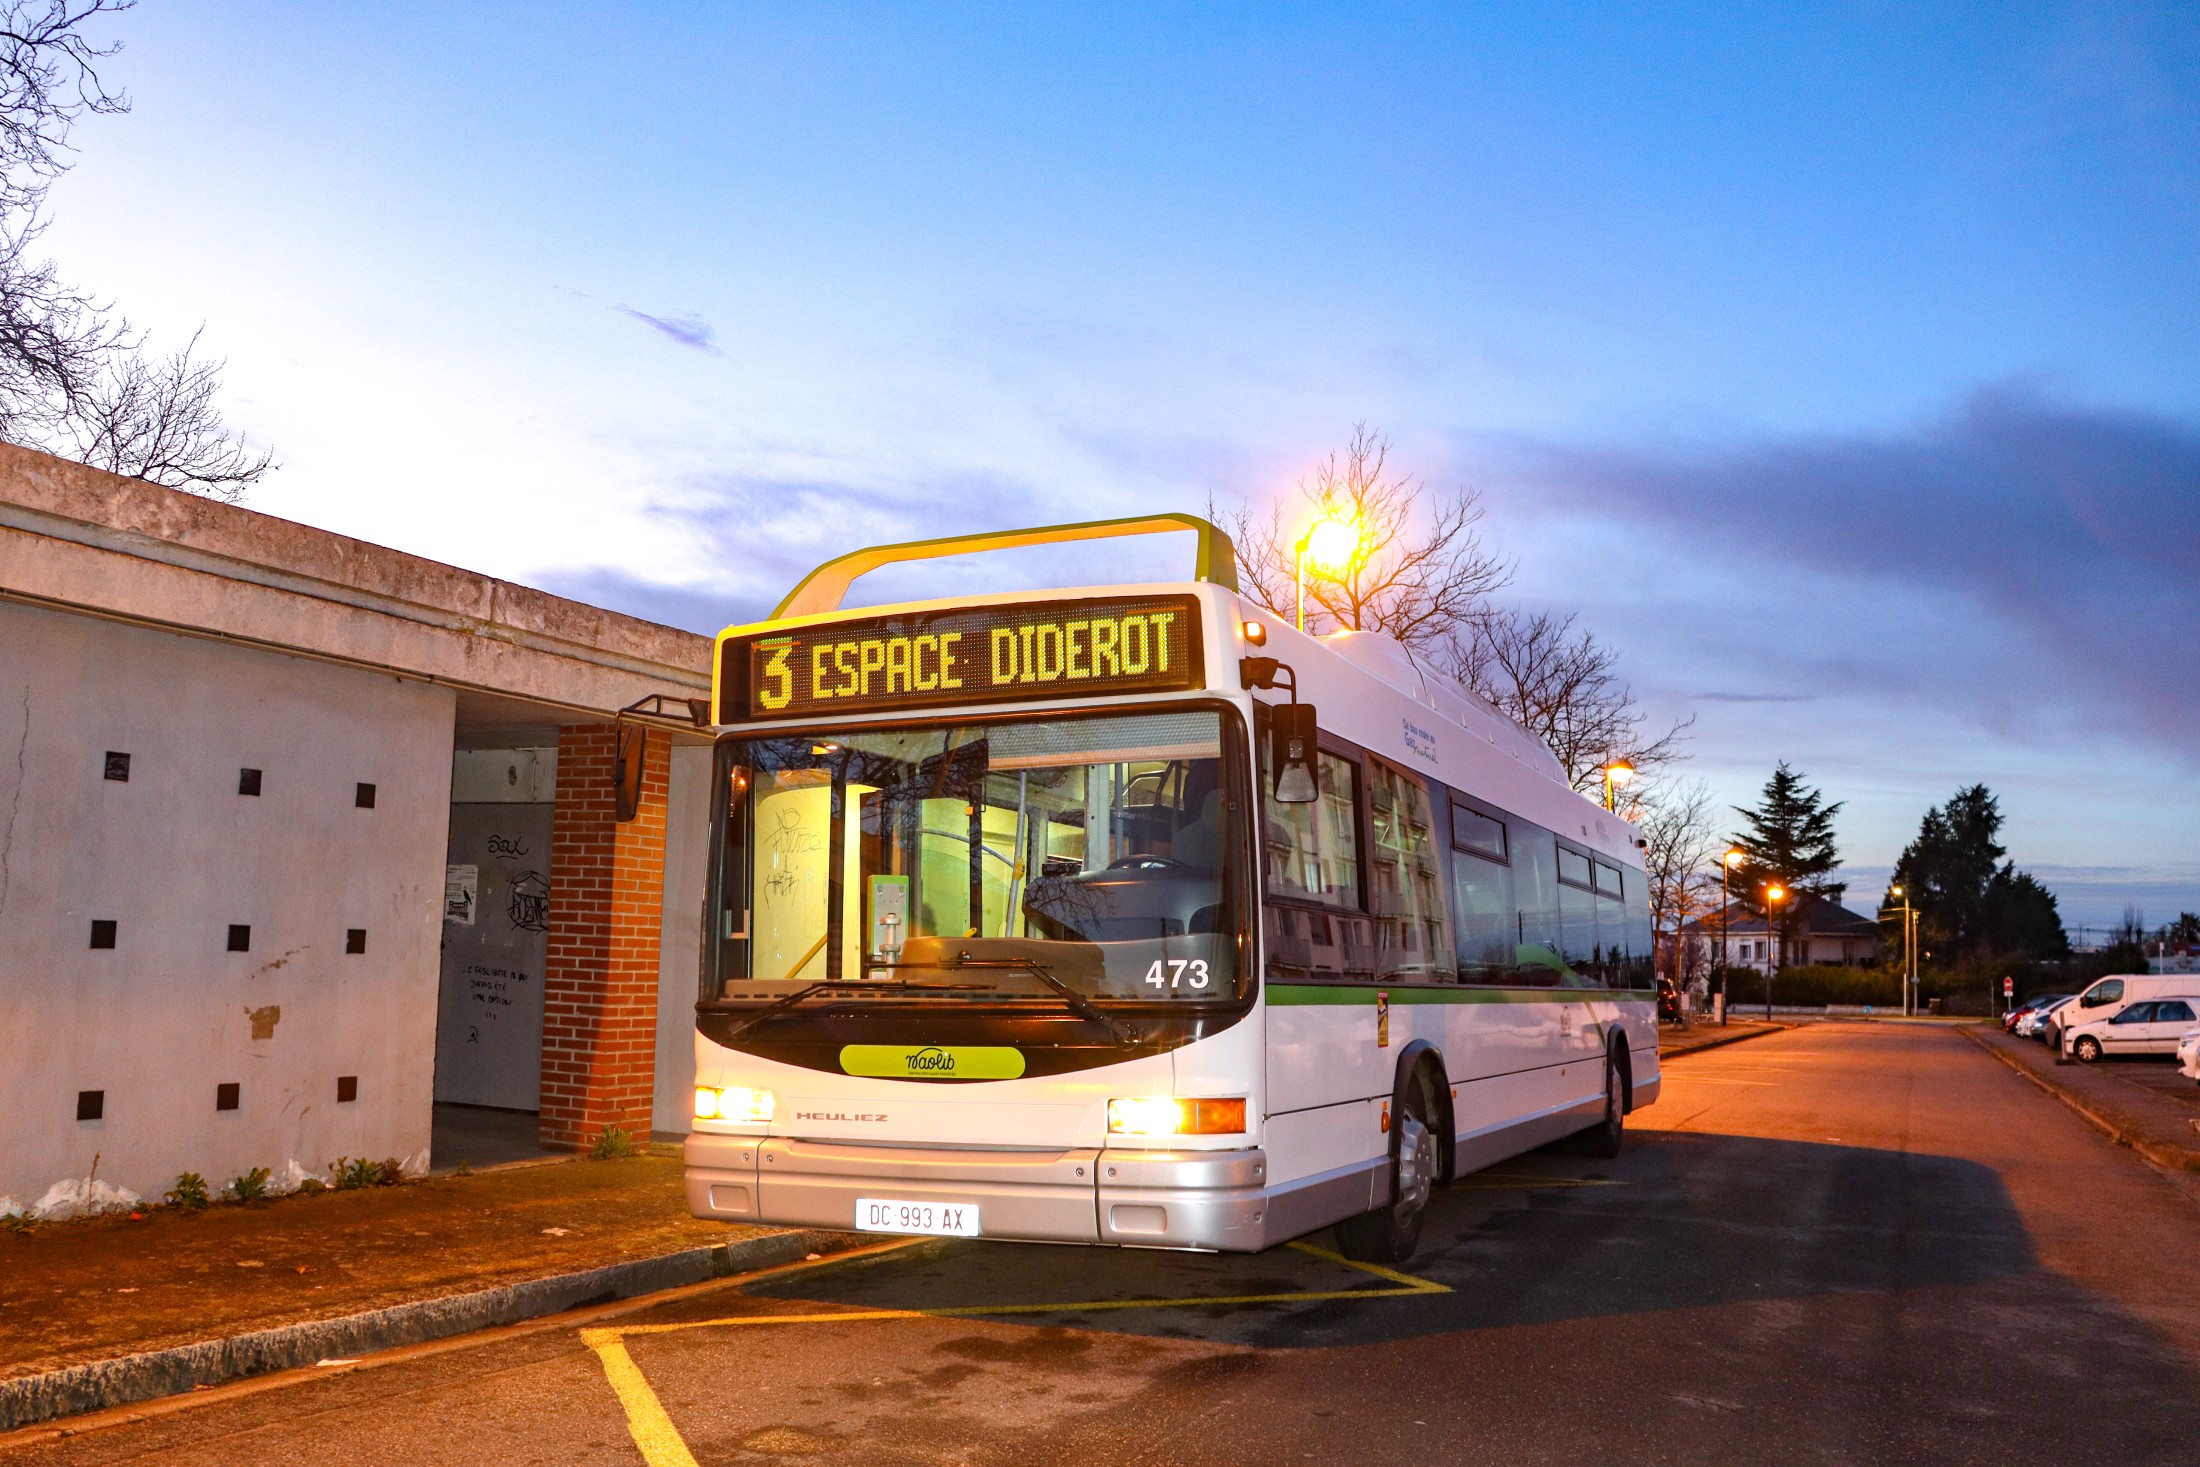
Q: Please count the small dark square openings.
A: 9